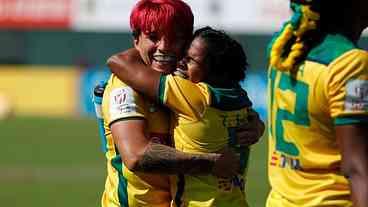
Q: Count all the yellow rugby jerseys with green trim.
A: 3